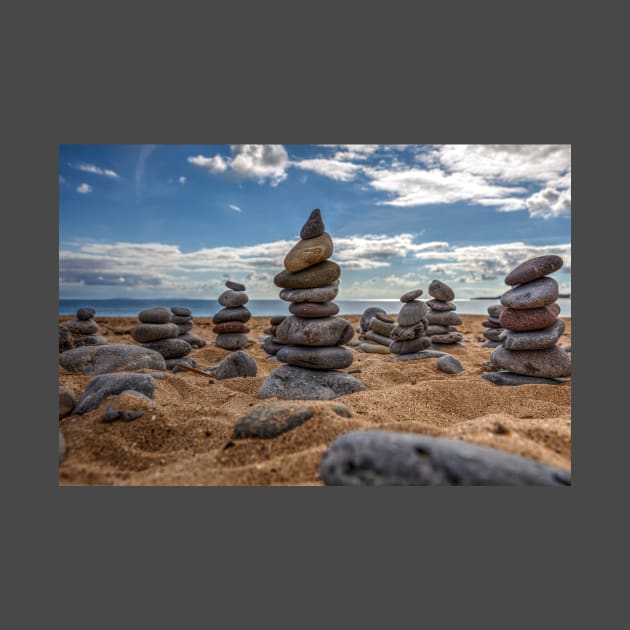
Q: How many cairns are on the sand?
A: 11